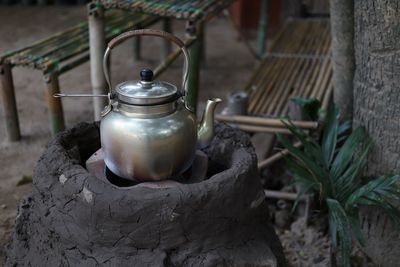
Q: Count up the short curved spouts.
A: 1